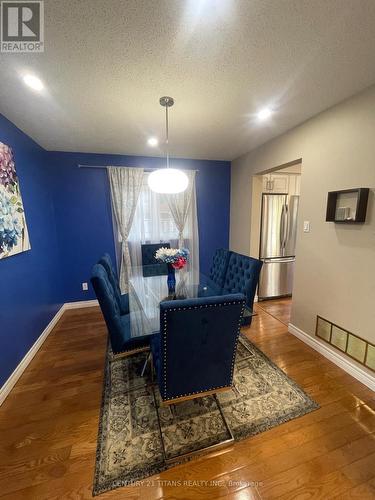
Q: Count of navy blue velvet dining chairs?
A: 6